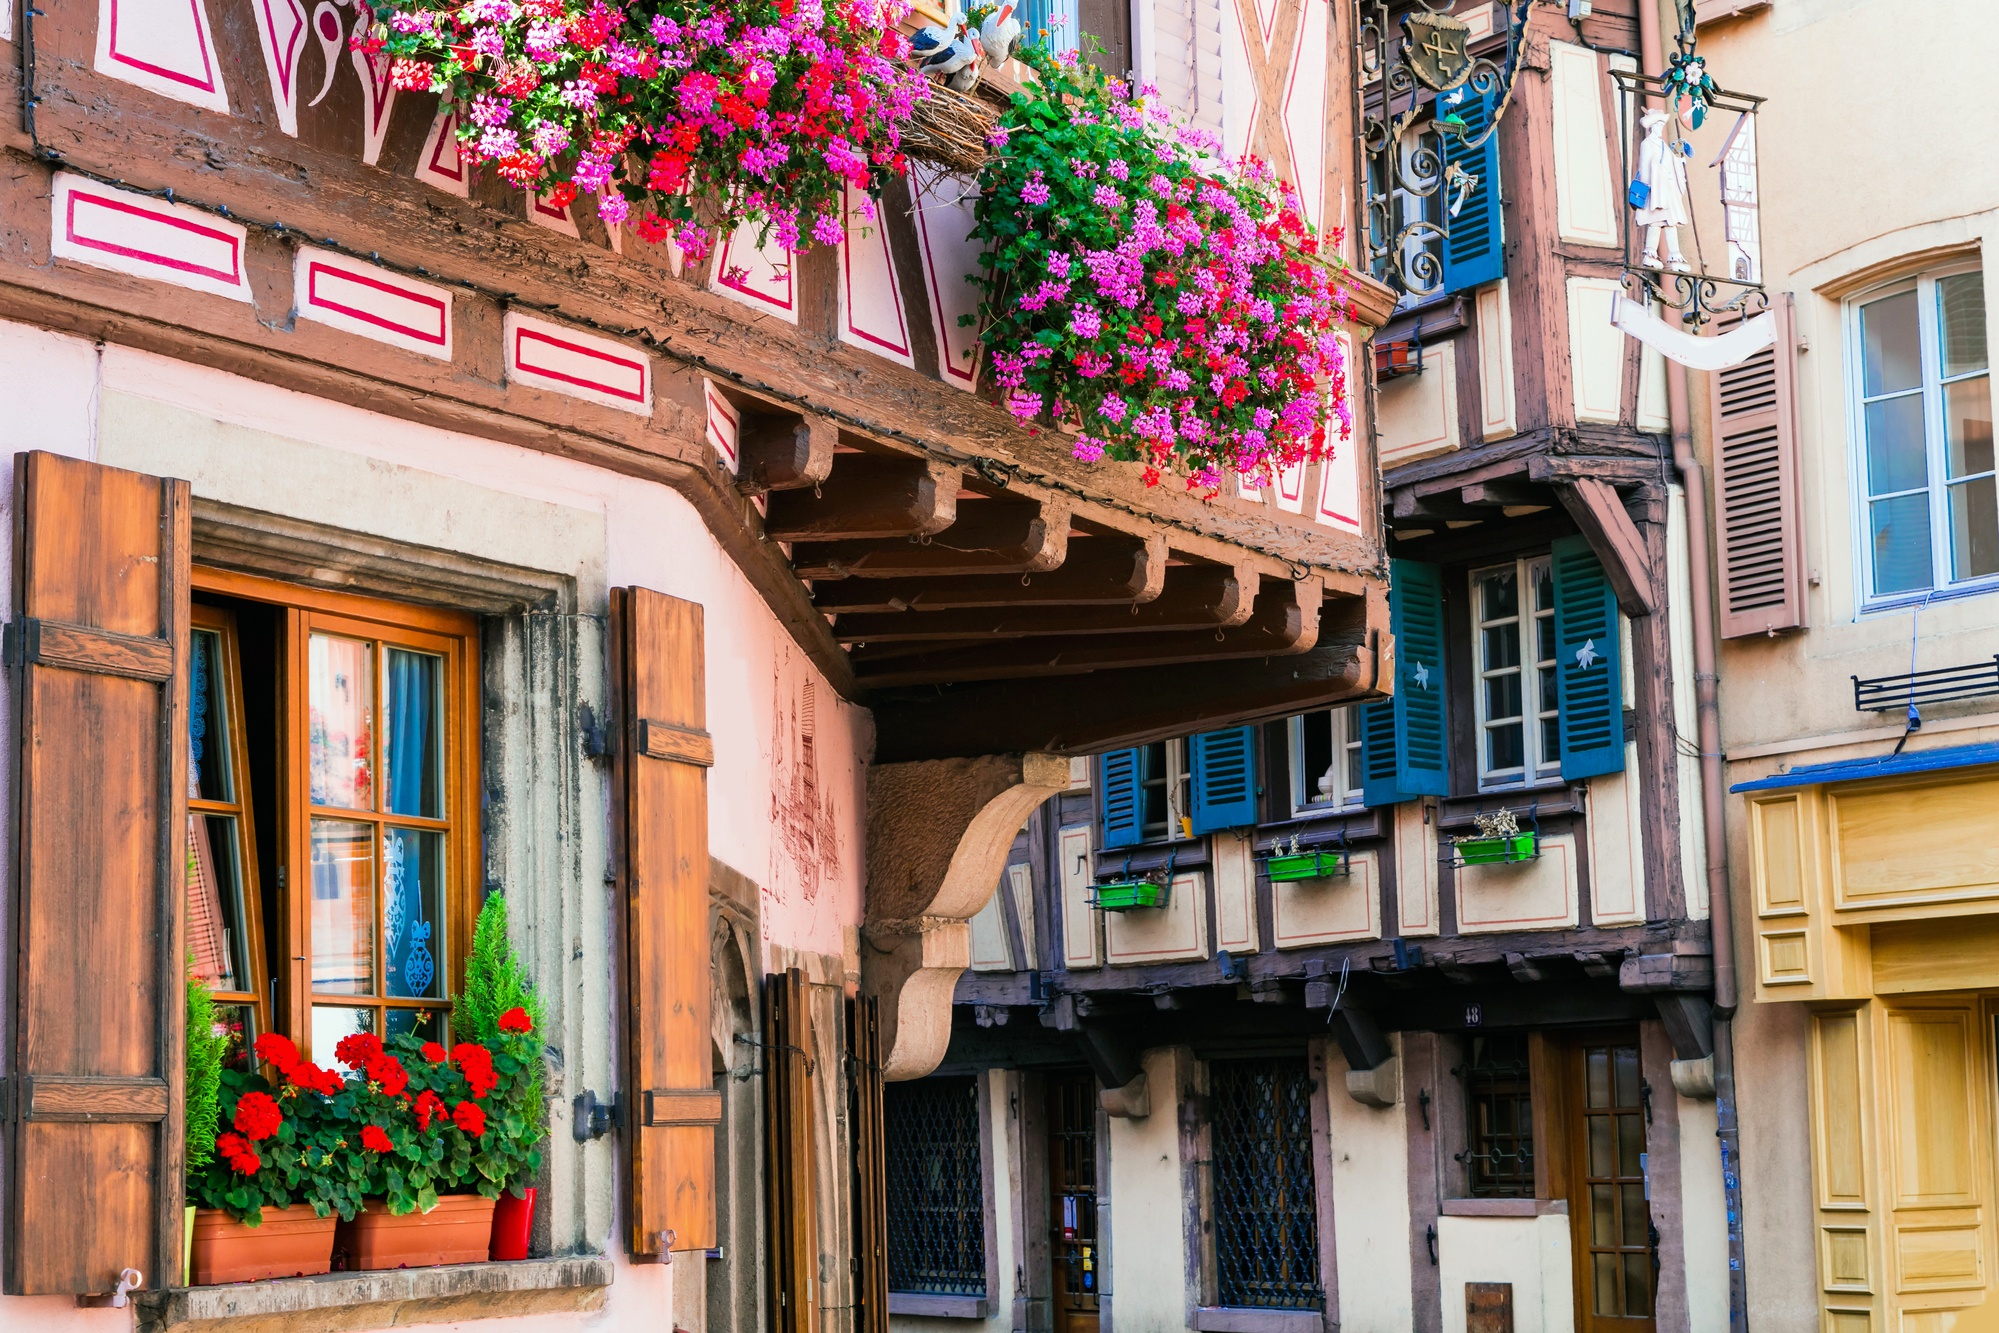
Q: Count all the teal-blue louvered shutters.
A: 6